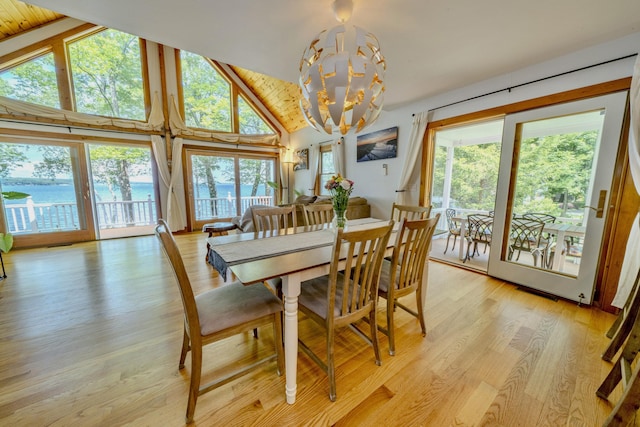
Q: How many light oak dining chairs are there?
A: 6